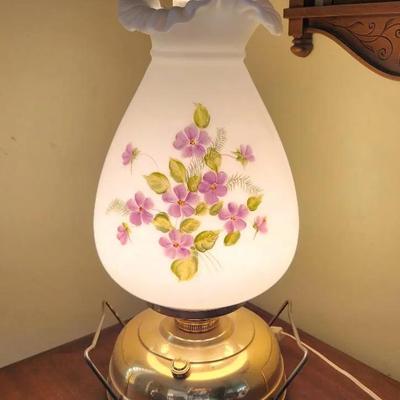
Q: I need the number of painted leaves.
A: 13